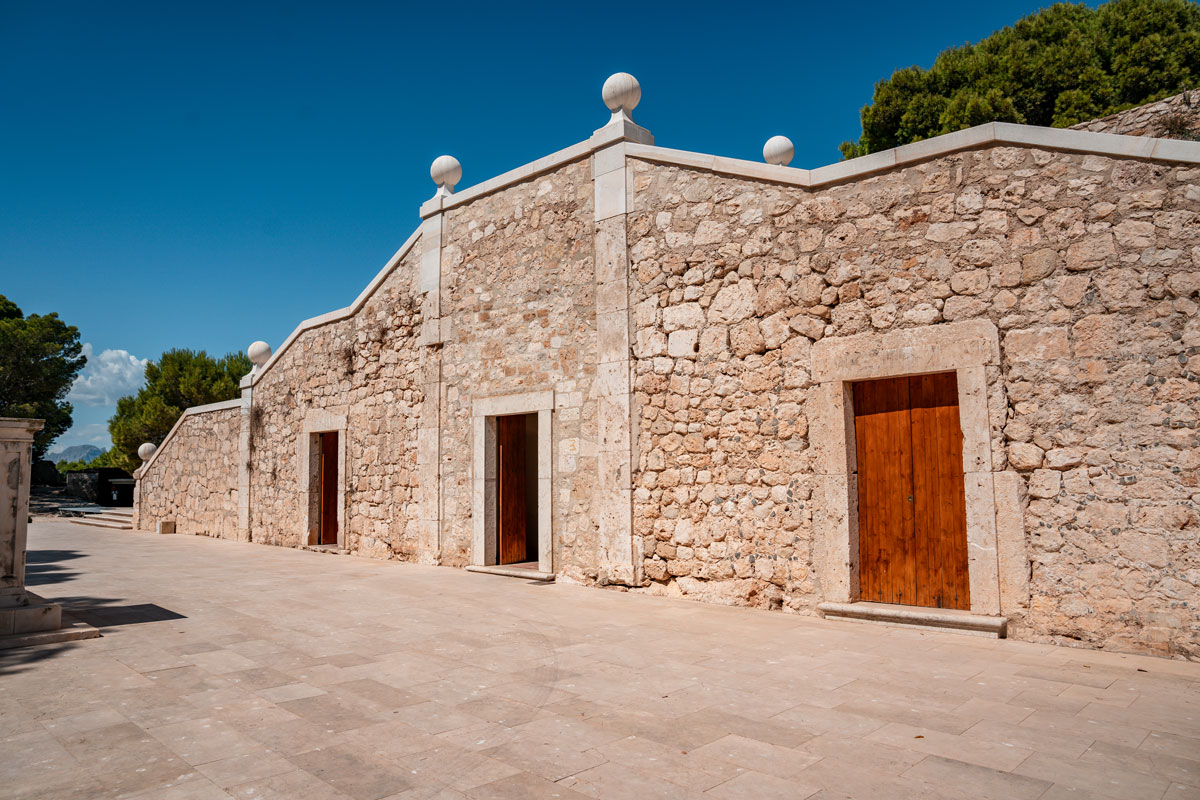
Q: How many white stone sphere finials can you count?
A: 5